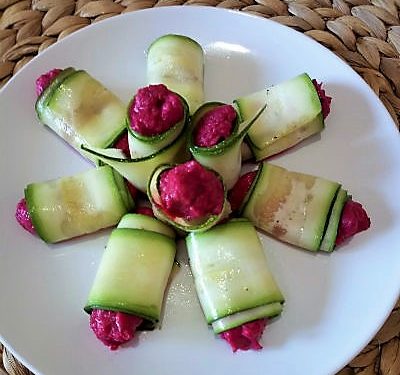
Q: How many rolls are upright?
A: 3